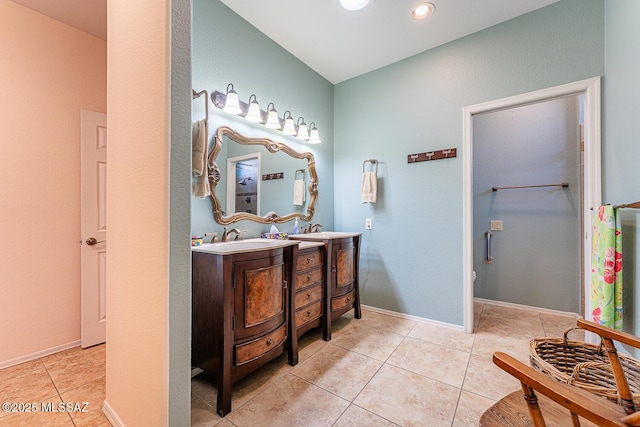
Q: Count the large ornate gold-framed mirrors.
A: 1